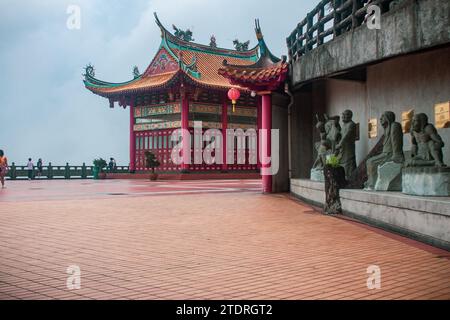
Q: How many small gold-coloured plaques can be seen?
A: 3